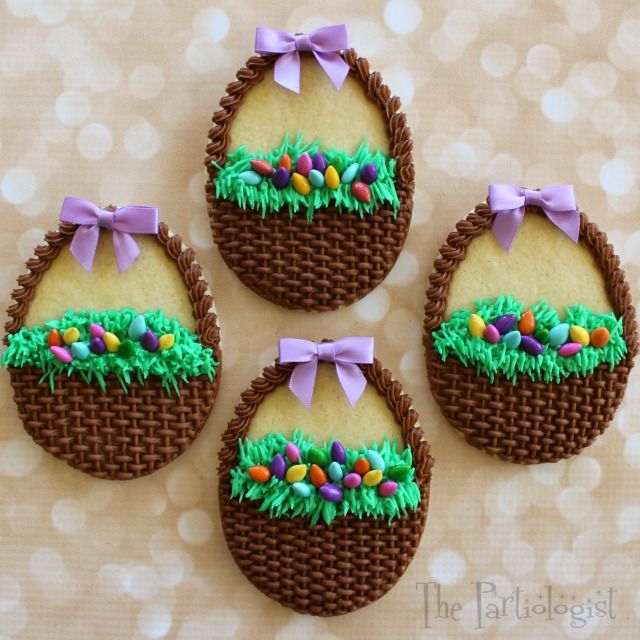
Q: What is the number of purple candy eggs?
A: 10